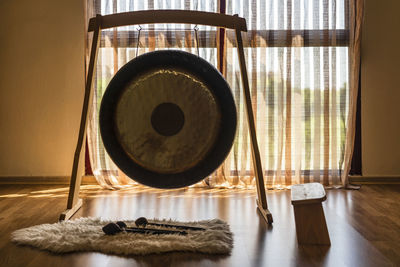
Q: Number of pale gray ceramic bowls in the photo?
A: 0